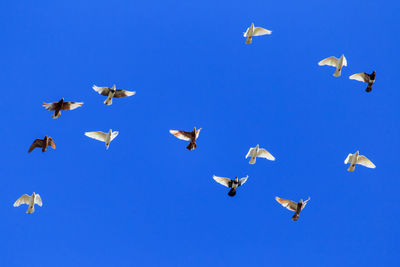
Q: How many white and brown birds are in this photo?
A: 13